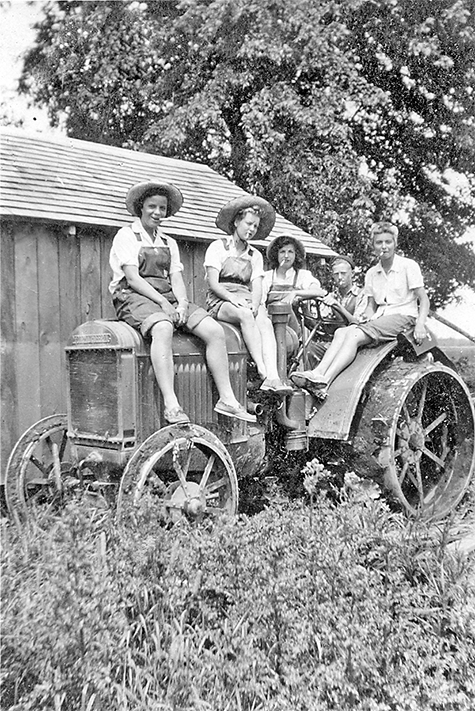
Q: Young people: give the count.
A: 5